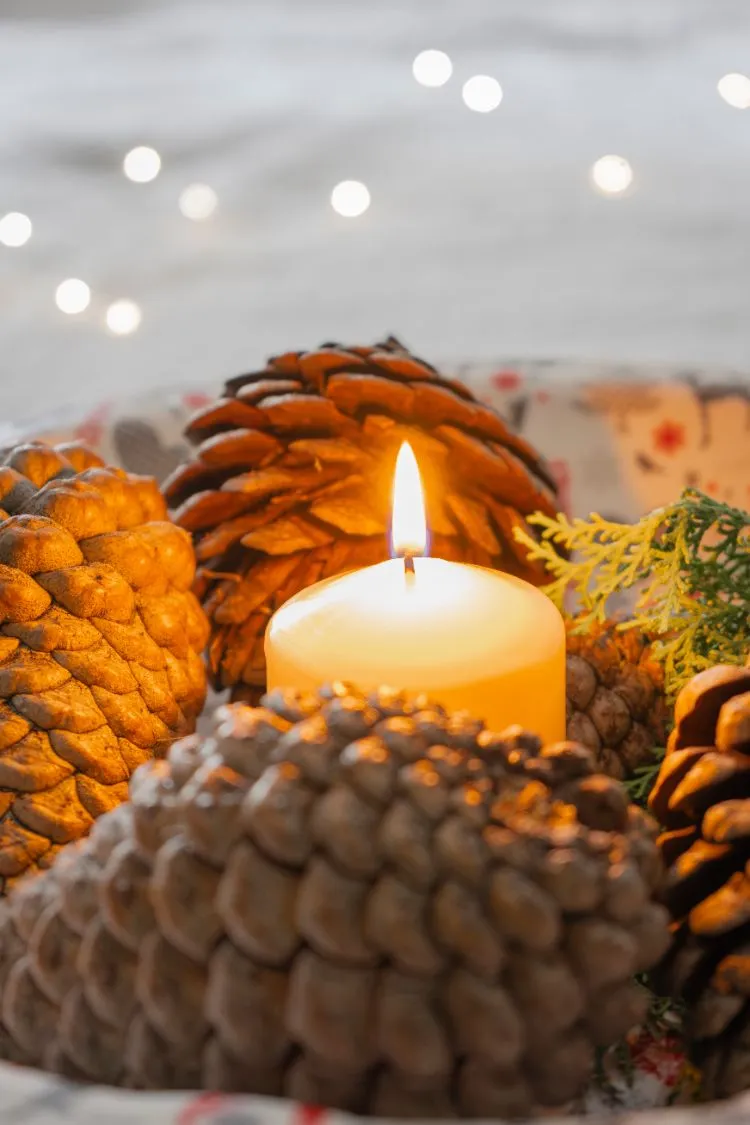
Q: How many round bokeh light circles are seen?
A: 10